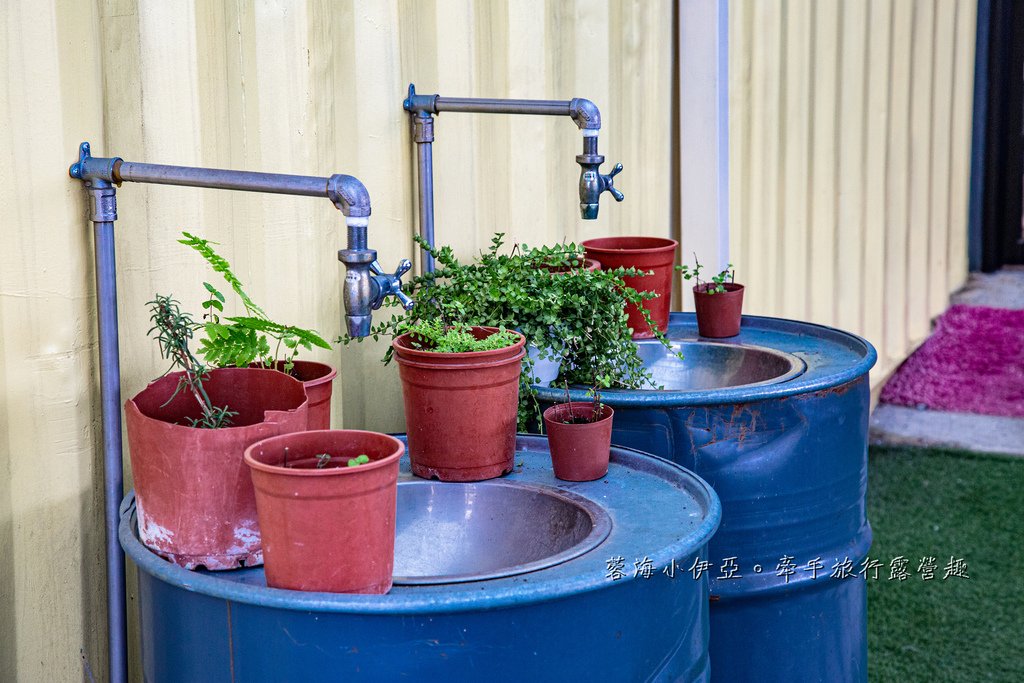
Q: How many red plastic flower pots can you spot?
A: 8